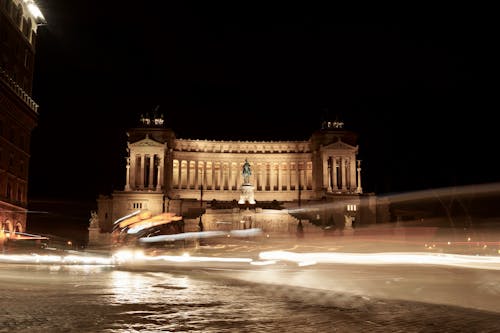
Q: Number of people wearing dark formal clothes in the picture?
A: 0